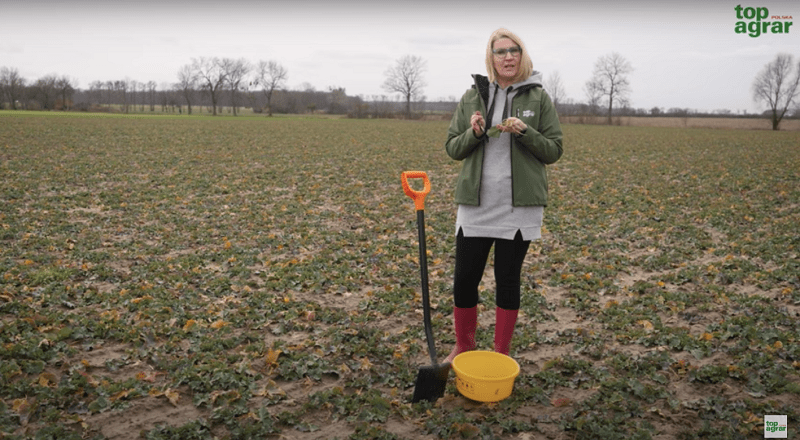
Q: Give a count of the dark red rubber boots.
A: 2